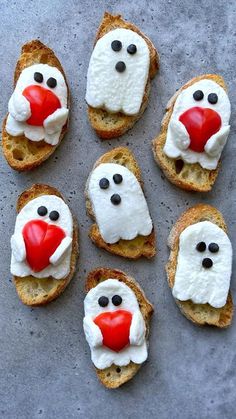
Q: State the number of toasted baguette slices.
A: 7